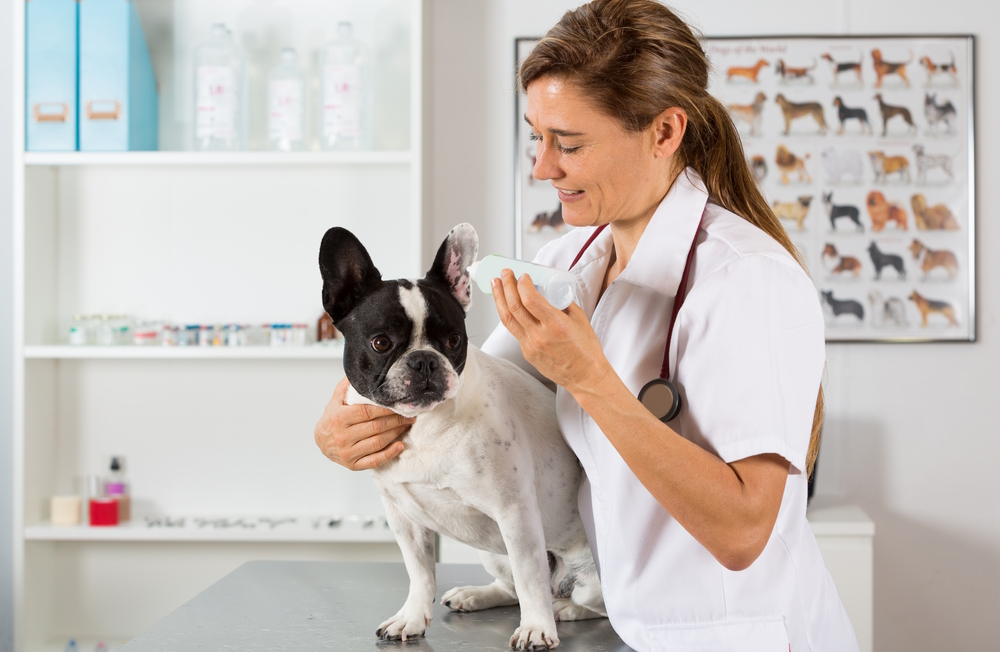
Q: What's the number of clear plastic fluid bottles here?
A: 3